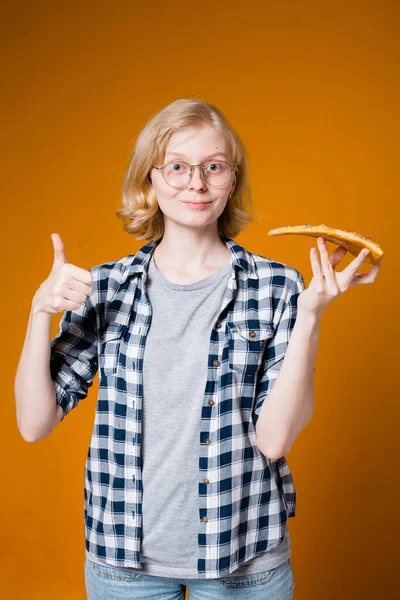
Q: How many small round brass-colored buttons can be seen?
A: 7